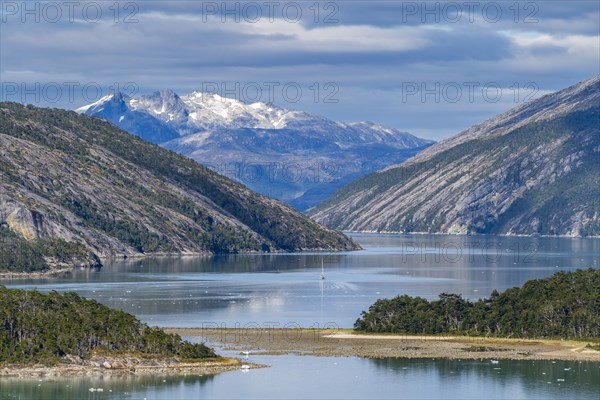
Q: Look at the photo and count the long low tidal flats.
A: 1